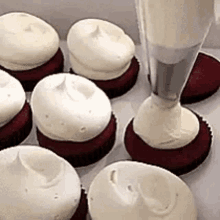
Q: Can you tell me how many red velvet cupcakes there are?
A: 8